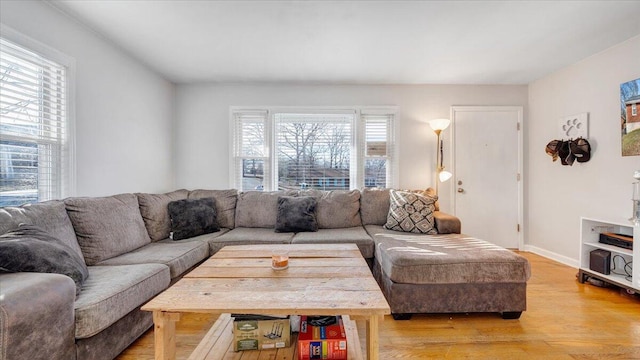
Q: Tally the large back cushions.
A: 7